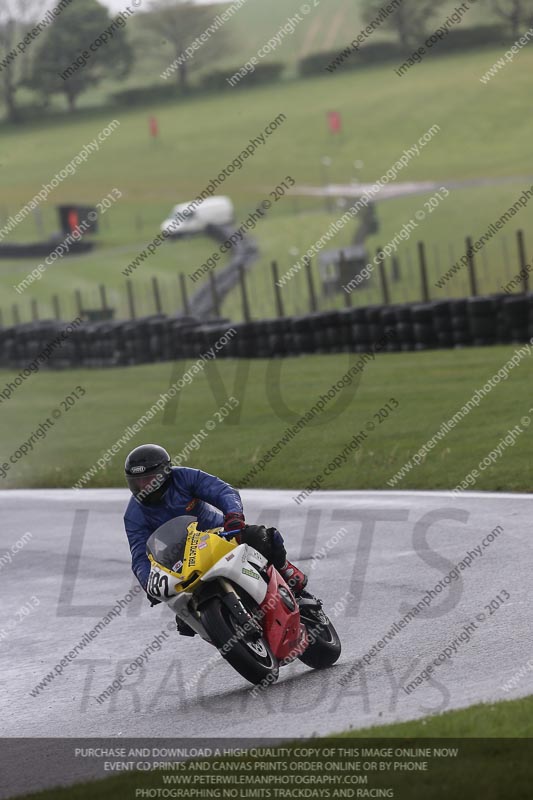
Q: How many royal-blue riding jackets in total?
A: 1